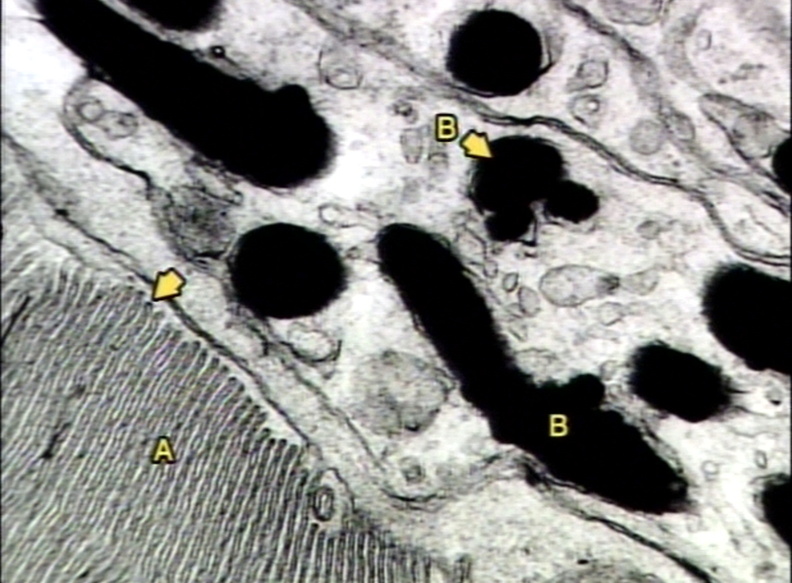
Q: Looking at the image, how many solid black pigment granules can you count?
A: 10